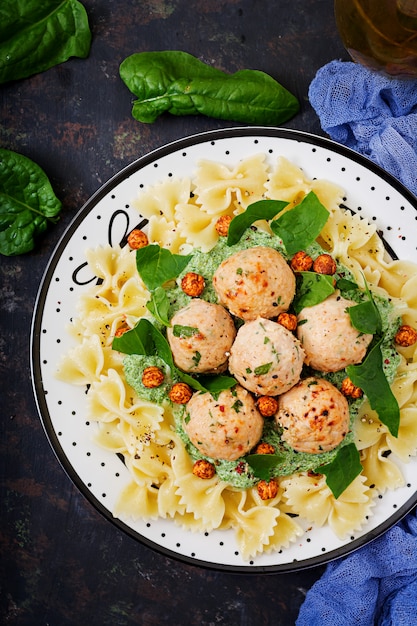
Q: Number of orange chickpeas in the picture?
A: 15